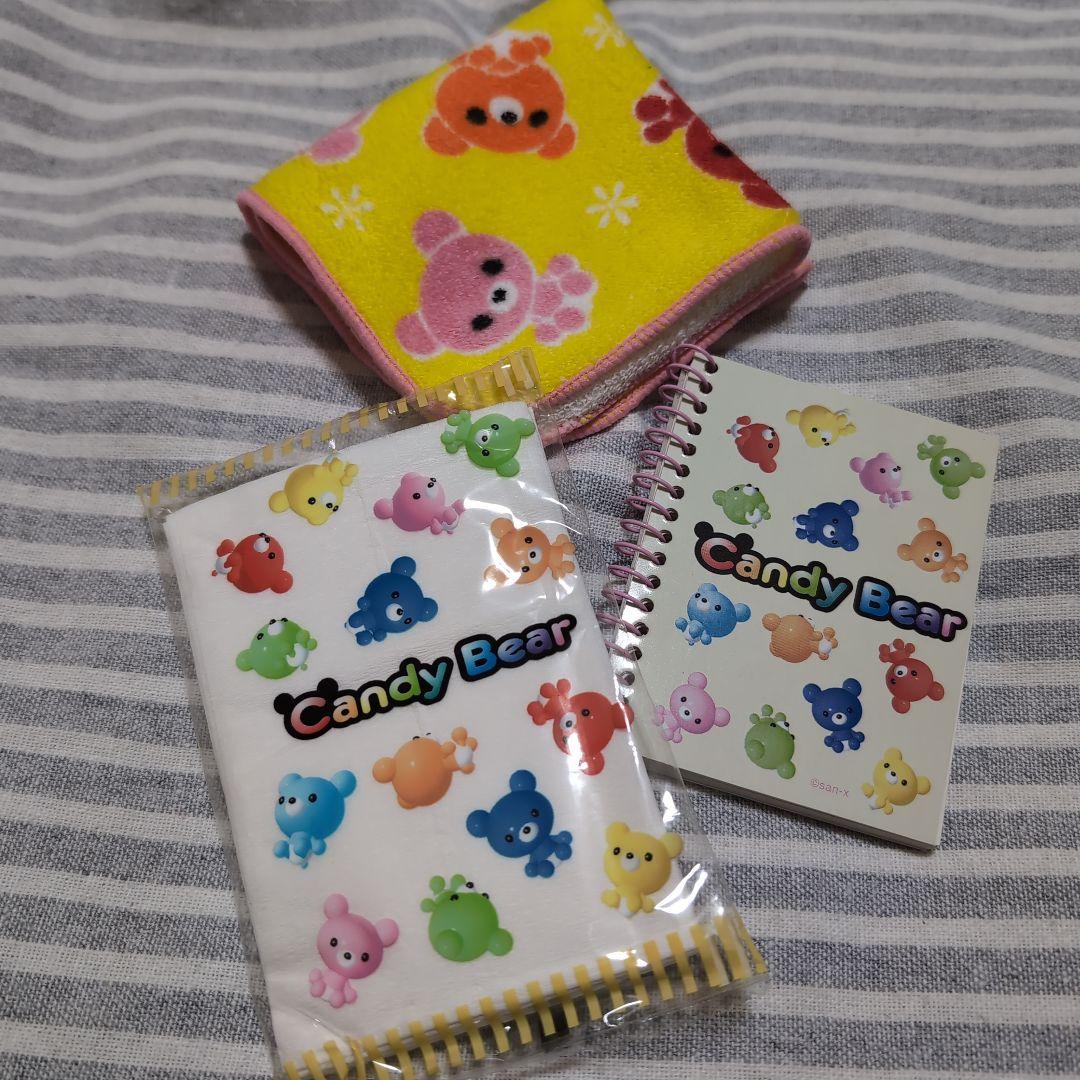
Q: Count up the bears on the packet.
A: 14